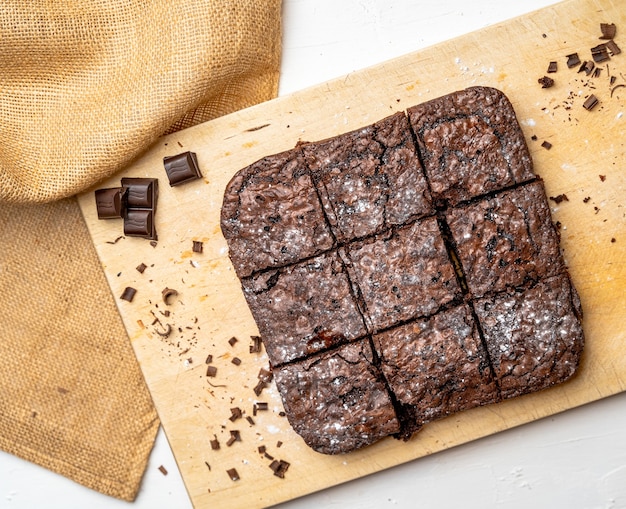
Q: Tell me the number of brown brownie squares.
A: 9